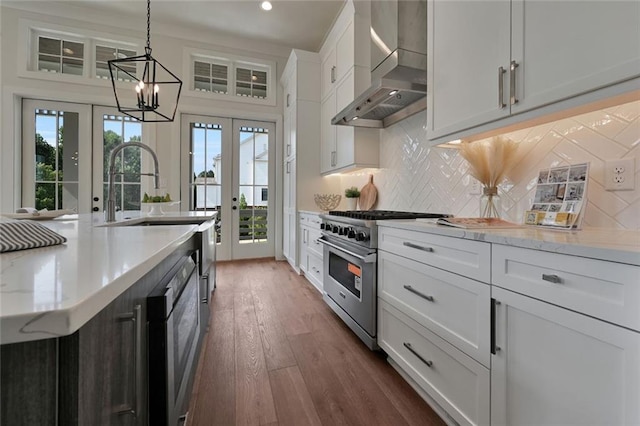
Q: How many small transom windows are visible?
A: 4